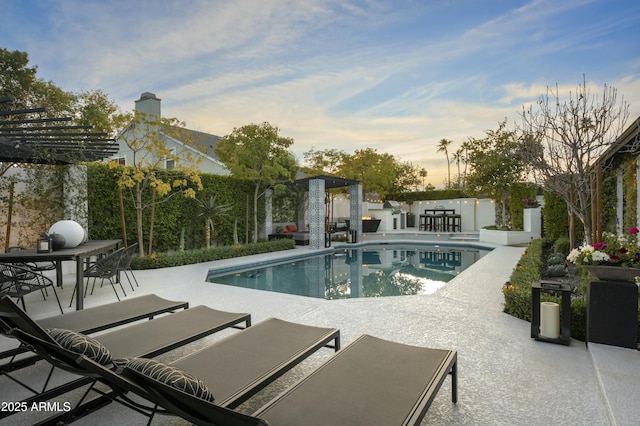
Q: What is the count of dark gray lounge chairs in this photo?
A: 4